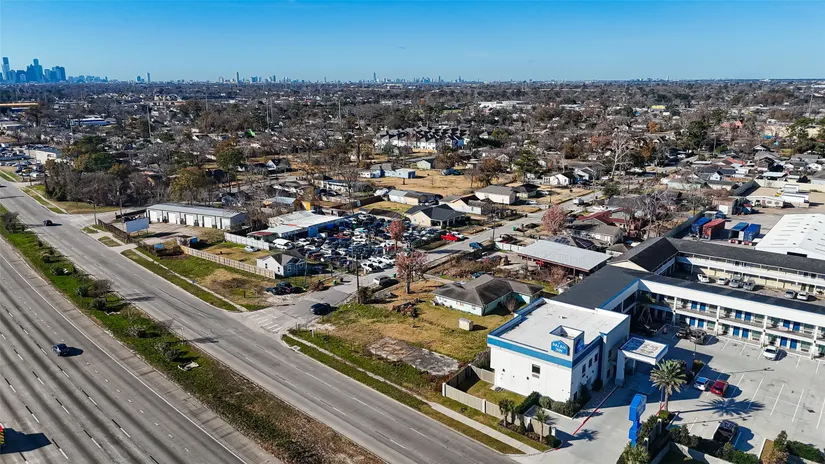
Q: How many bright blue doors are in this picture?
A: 12